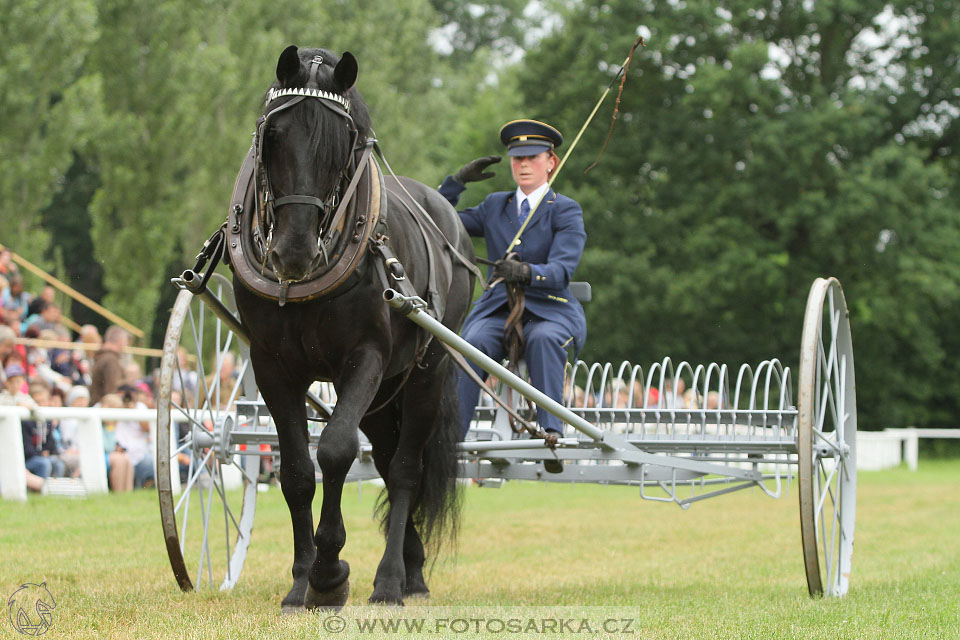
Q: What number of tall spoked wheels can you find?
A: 2